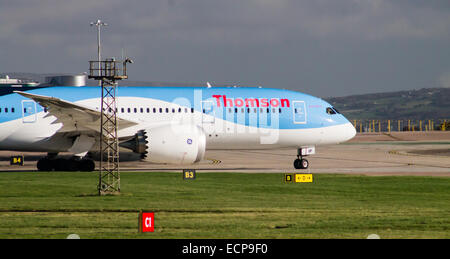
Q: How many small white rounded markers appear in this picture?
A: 2